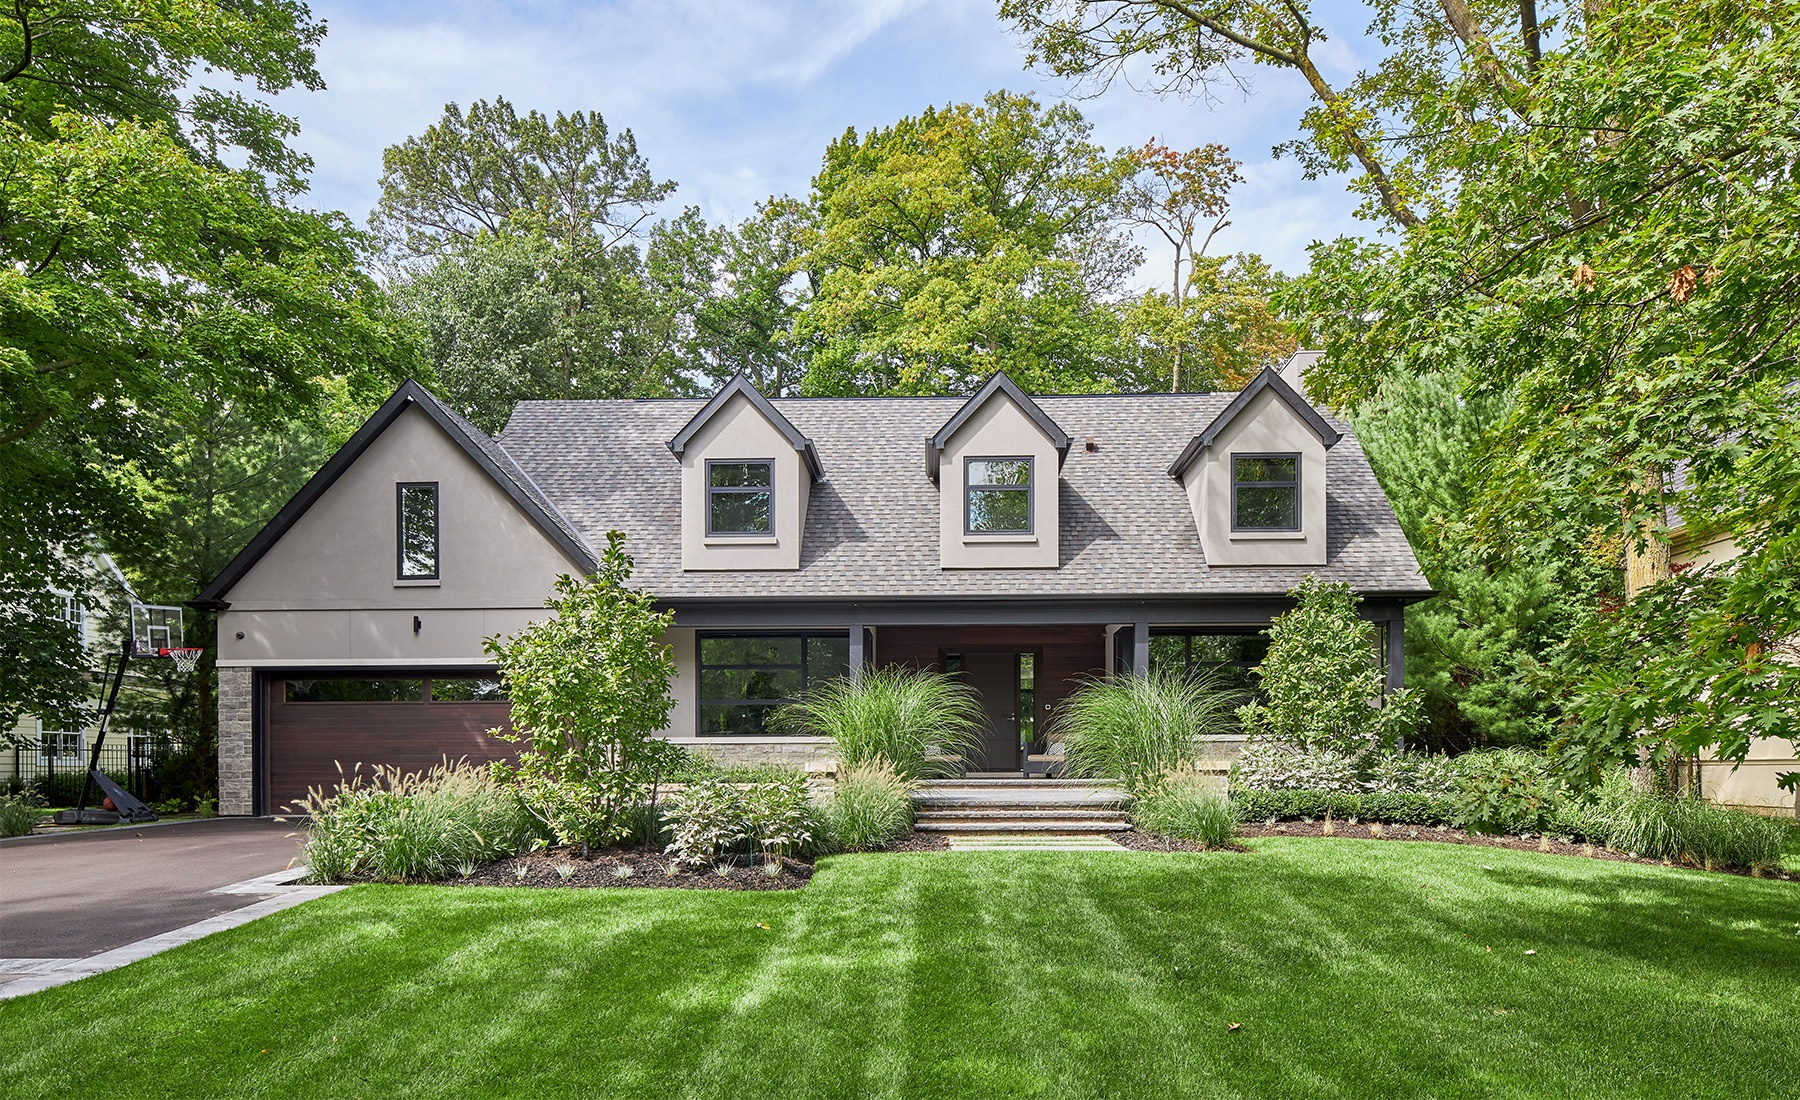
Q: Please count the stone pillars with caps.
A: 2